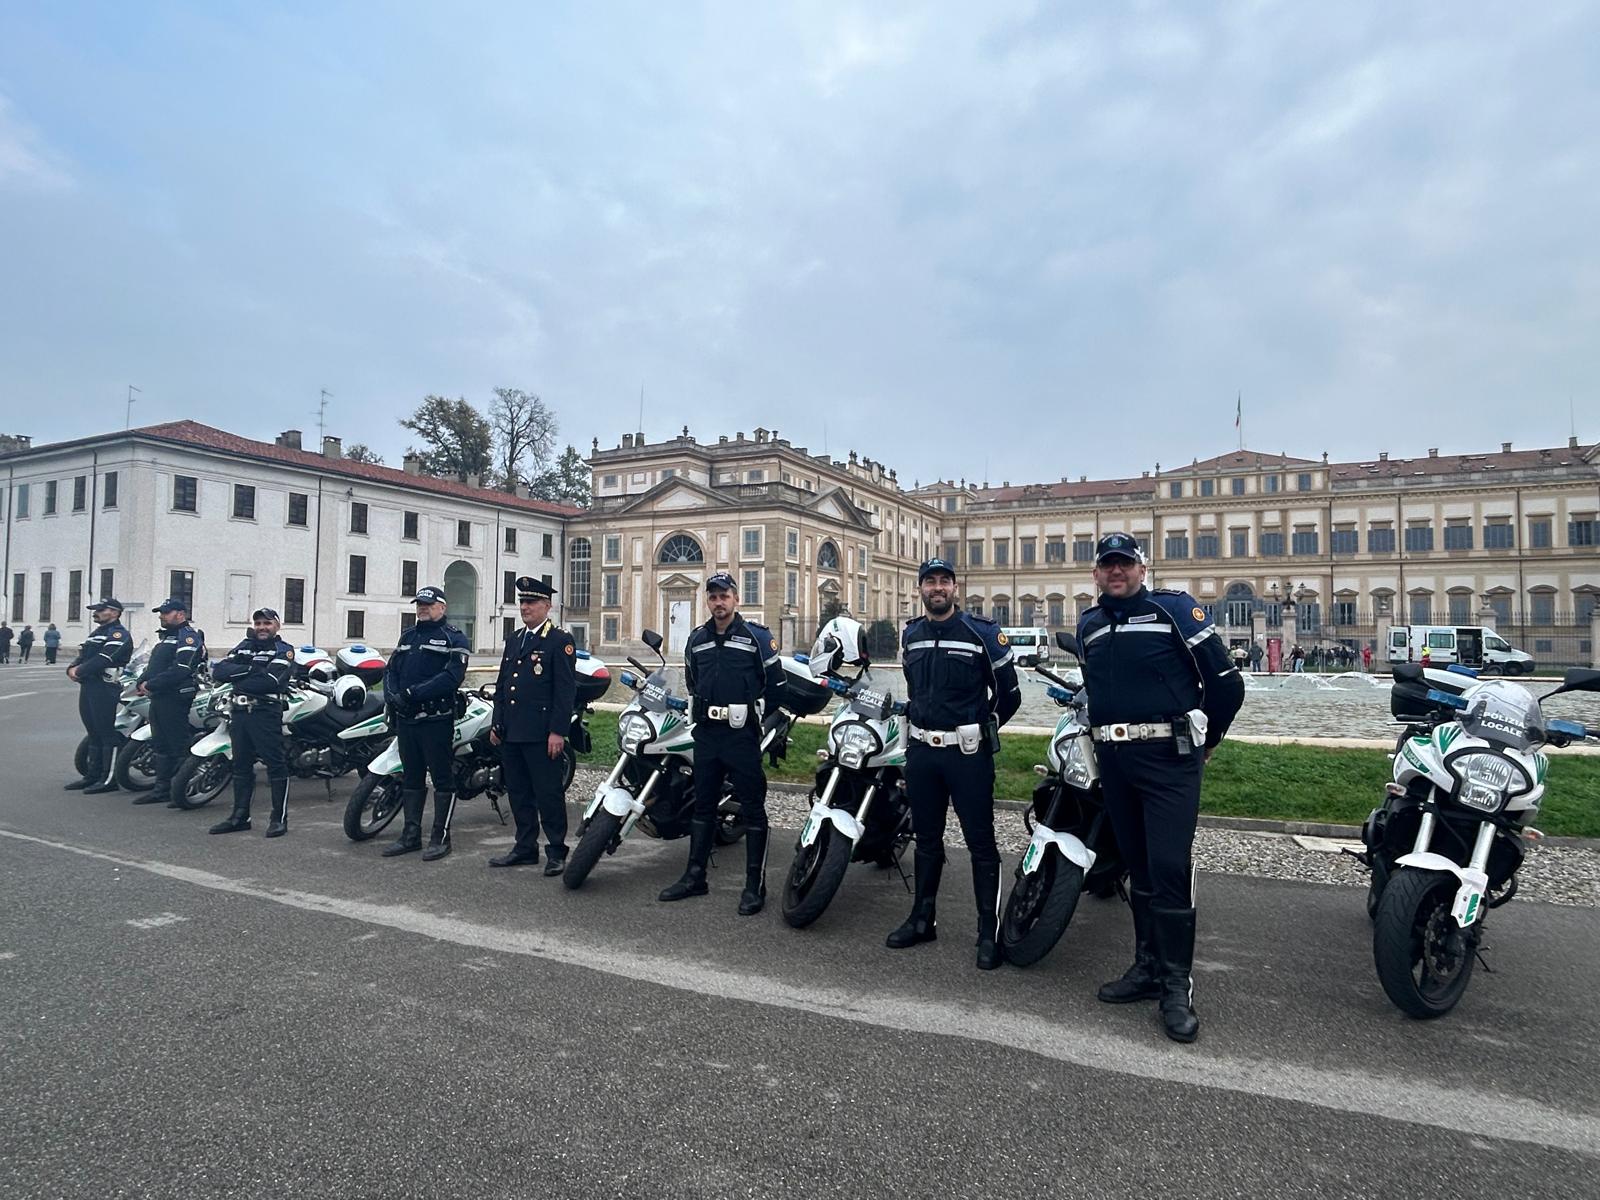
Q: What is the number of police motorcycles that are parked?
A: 8